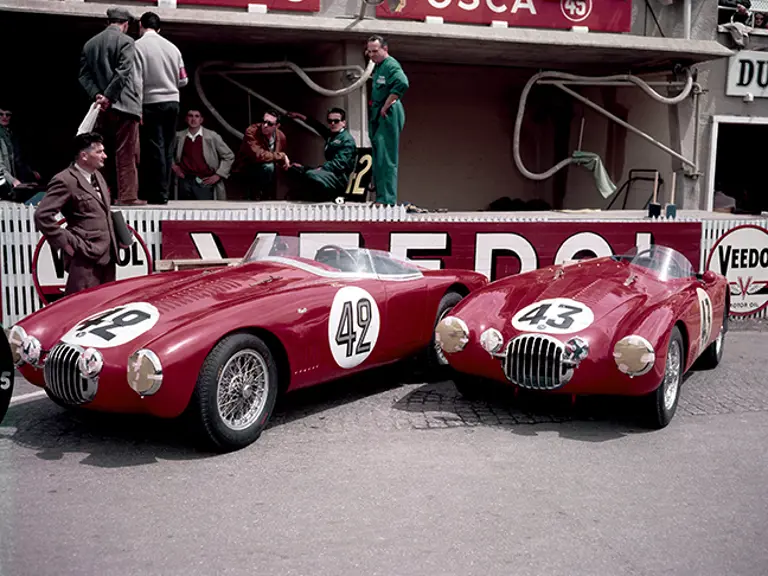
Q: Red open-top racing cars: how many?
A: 2